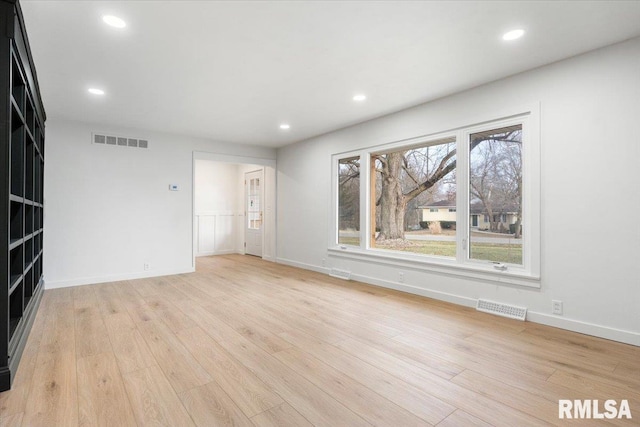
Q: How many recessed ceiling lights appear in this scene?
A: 5